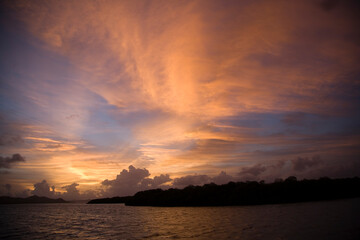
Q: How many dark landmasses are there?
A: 2